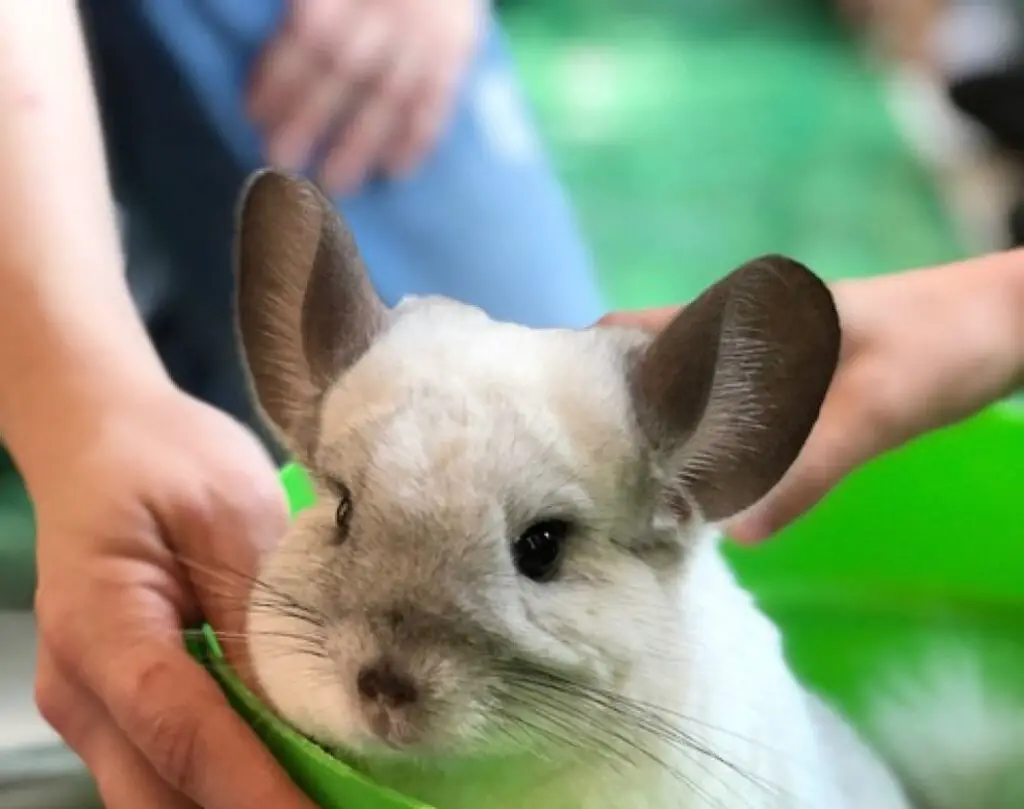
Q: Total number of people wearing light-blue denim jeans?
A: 1